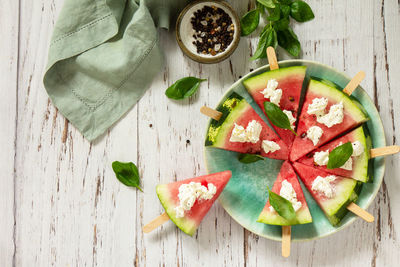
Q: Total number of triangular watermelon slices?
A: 7